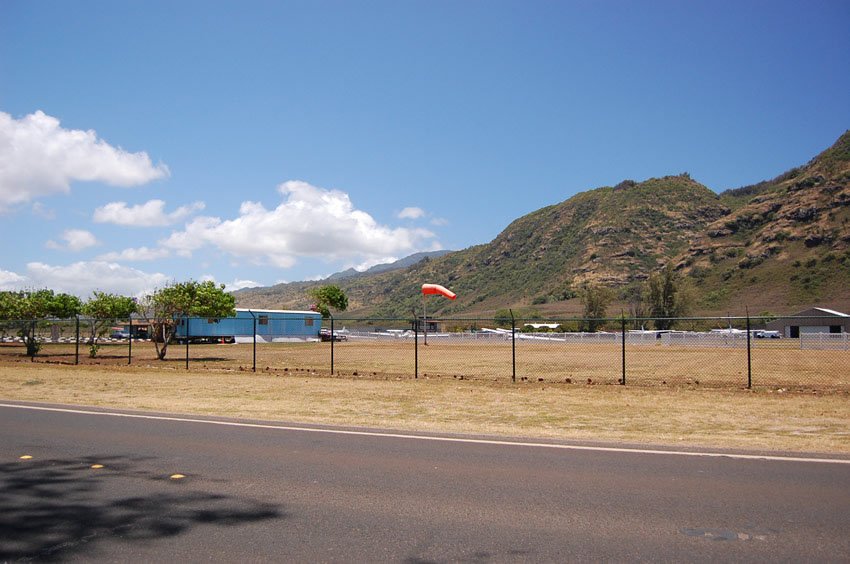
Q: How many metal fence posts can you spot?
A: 10